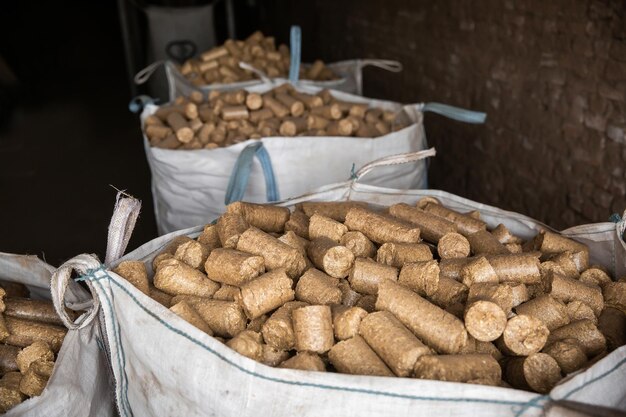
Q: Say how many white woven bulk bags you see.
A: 4